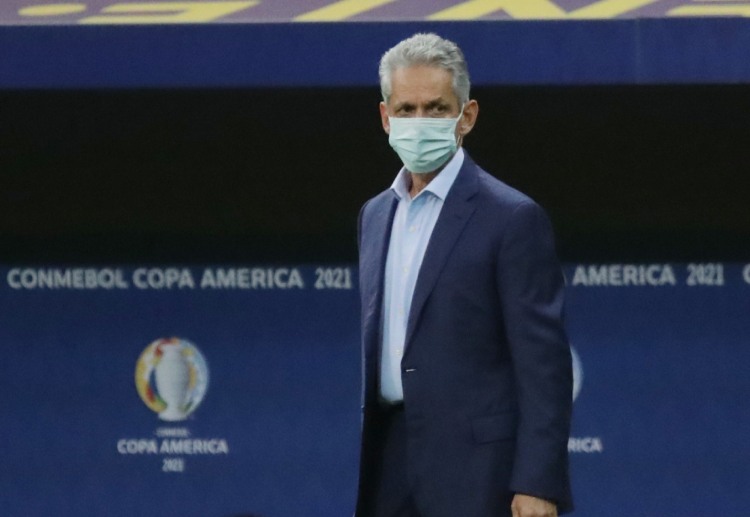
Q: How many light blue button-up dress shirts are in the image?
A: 1